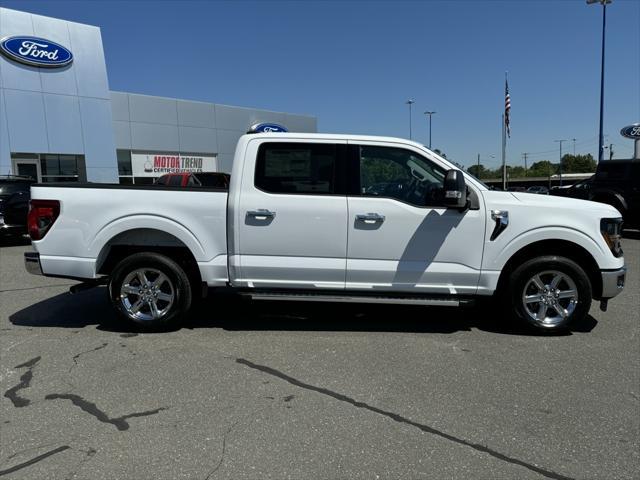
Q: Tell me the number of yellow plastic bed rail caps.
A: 0